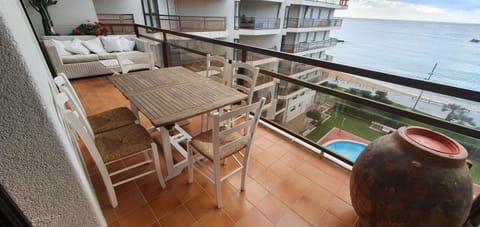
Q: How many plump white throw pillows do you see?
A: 5